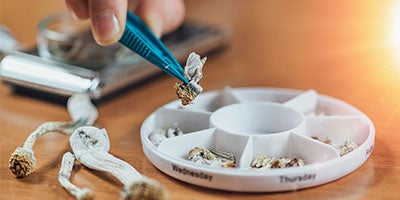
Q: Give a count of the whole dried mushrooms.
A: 3